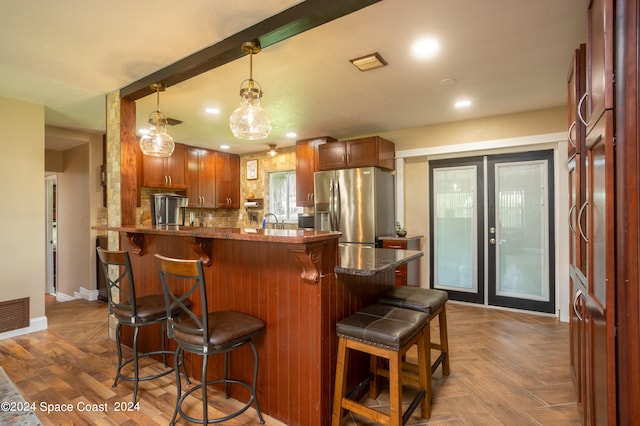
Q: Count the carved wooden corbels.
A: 3